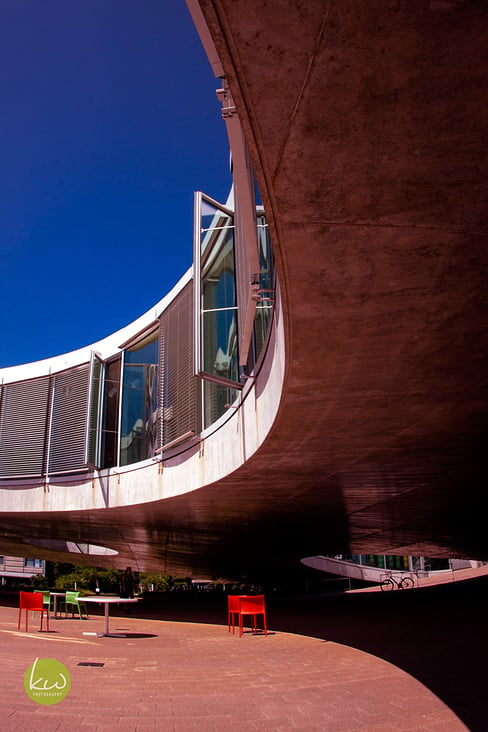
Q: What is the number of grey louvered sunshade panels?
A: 3